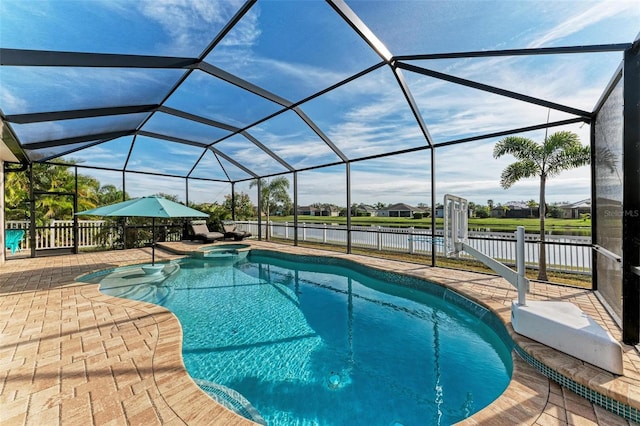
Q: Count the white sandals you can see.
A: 0